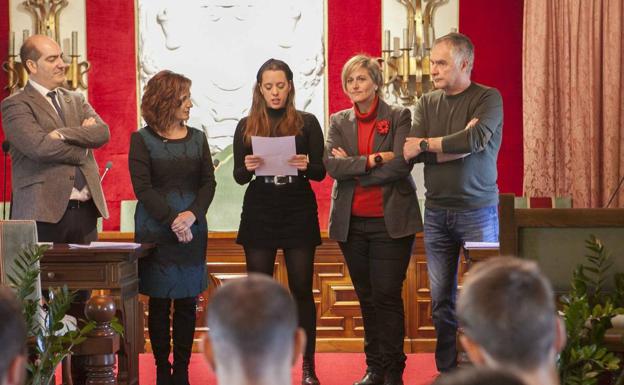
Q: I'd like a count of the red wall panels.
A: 4